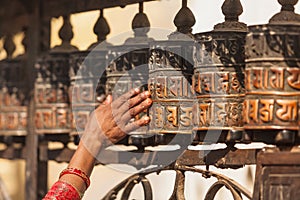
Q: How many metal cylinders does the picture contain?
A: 7